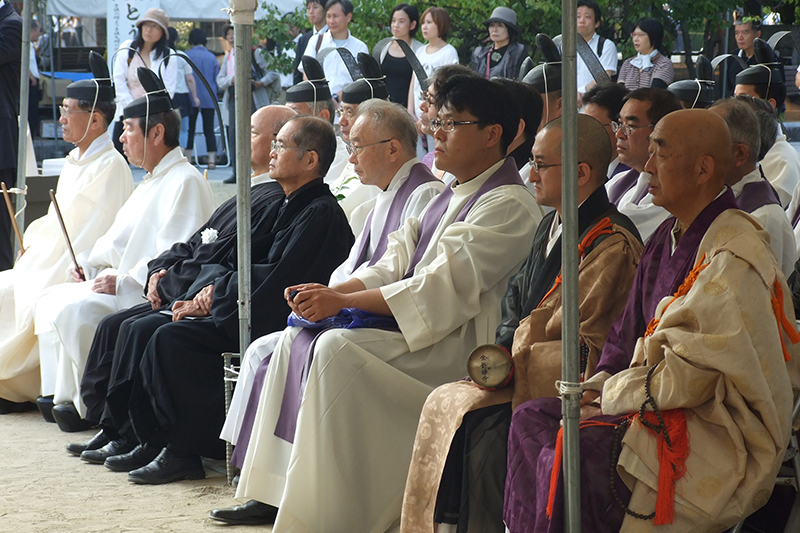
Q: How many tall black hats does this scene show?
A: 8